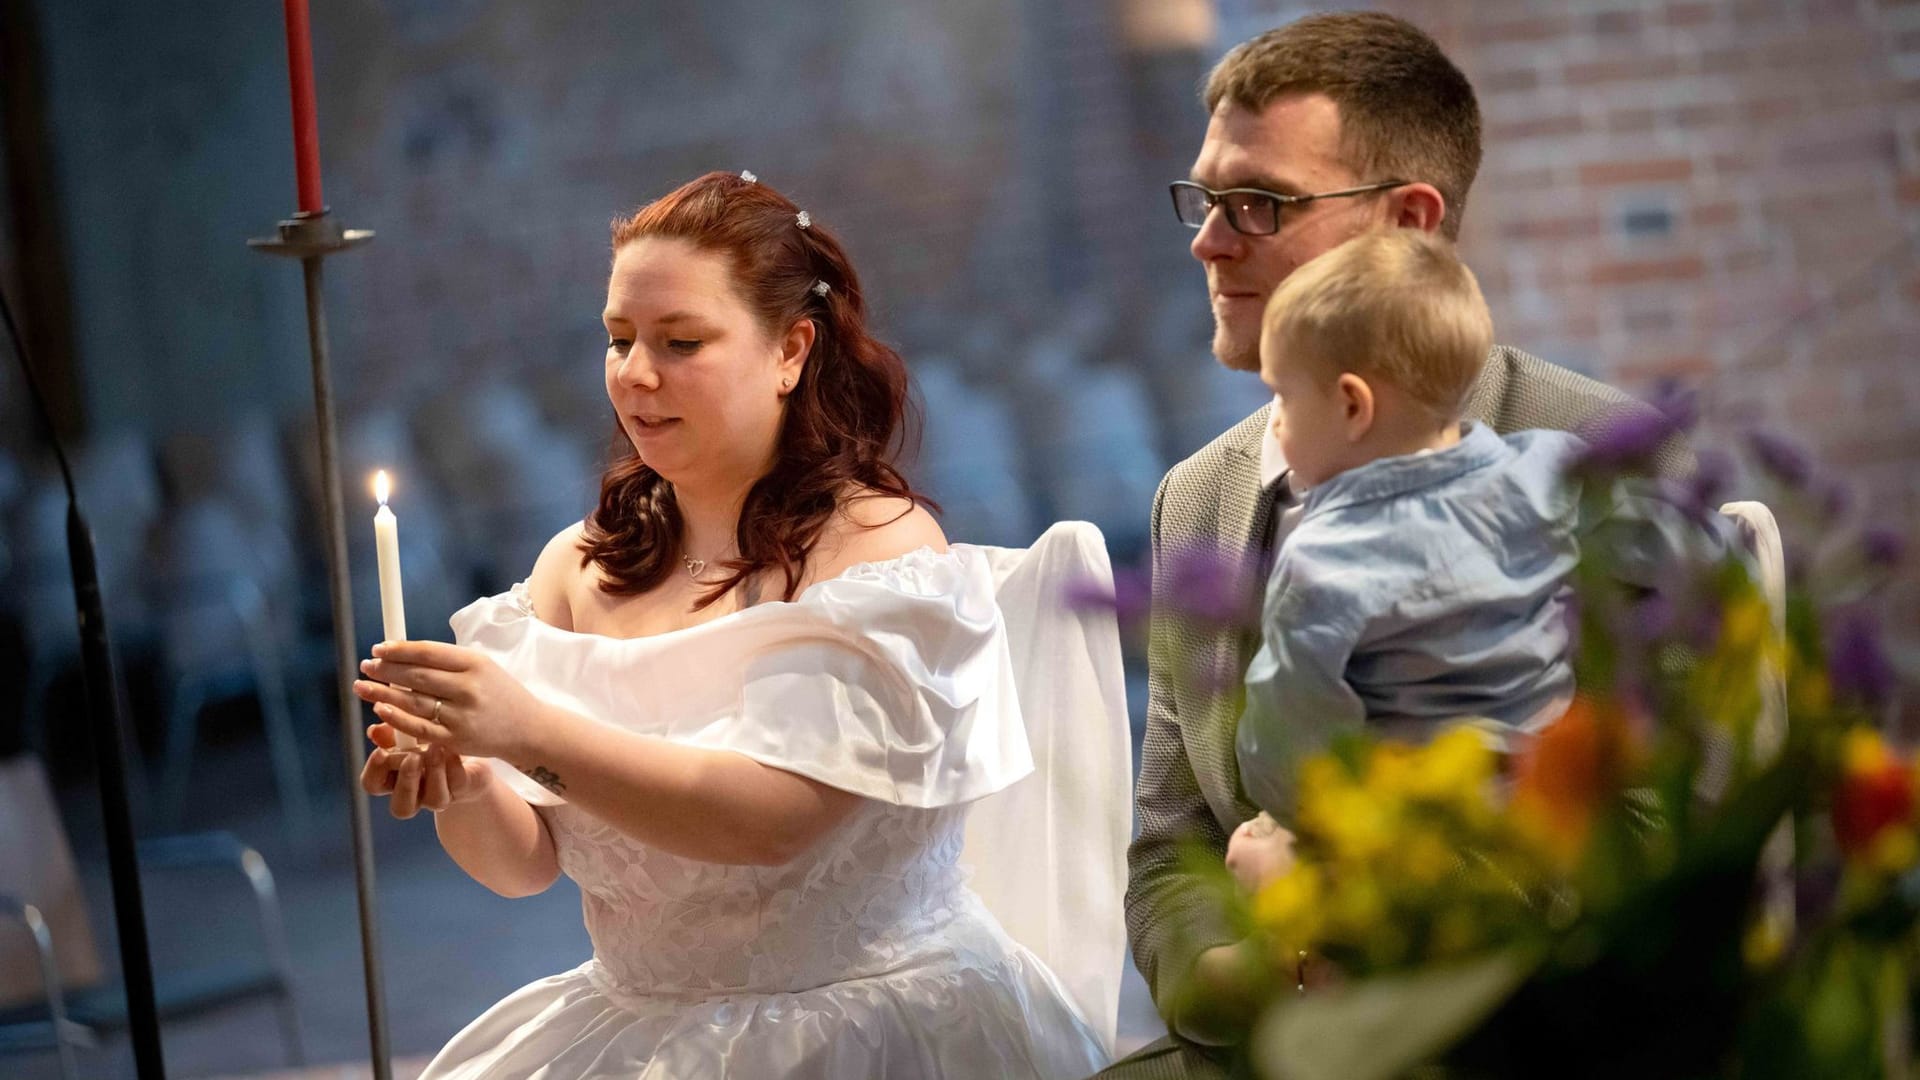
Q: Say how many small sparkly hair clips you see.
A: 3